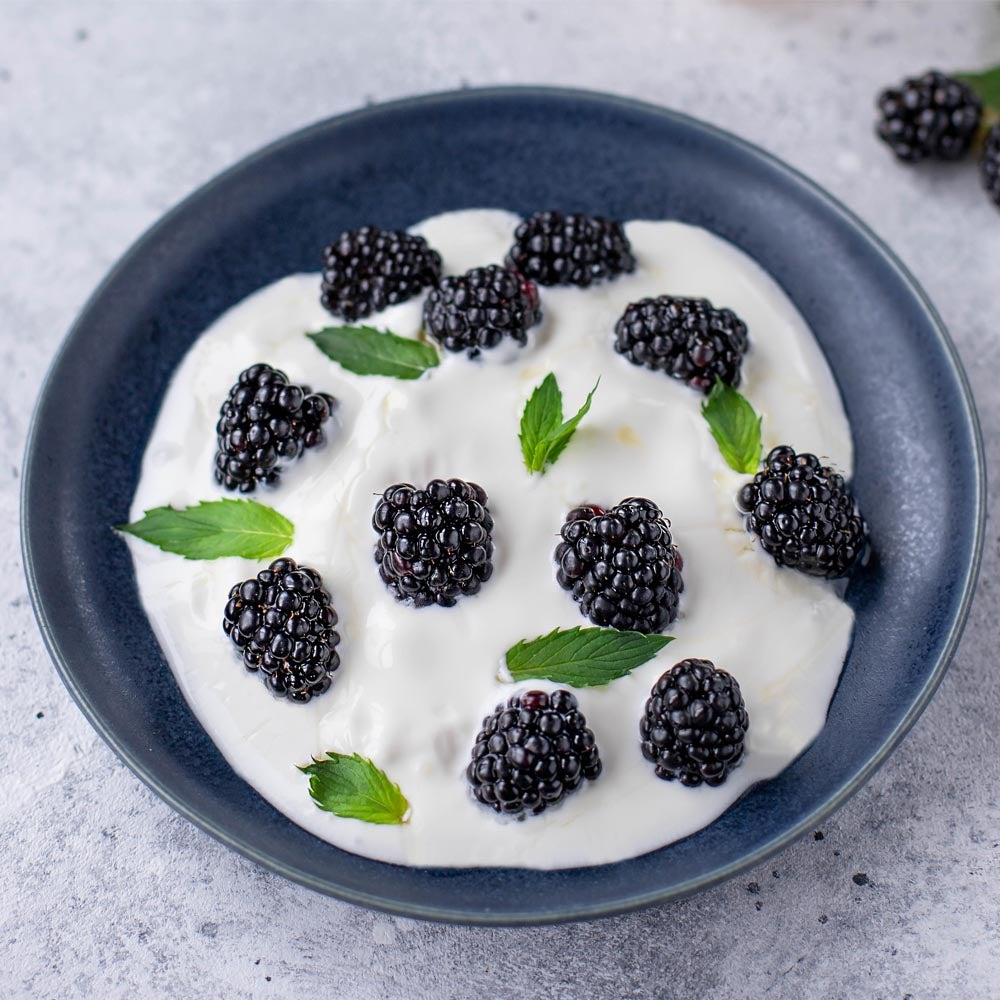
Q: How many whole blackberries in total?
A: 12